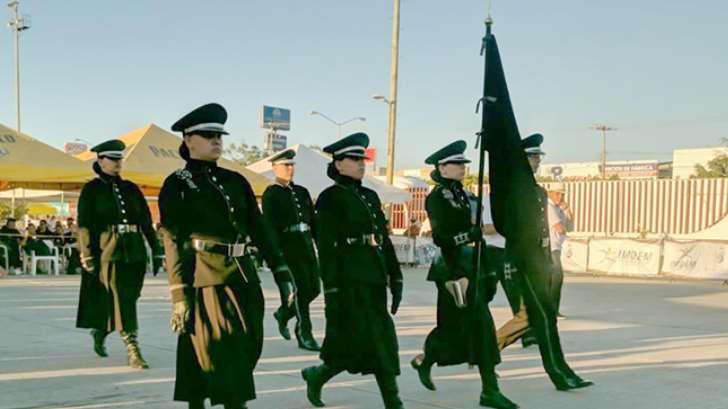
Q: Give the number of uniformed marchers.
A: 6